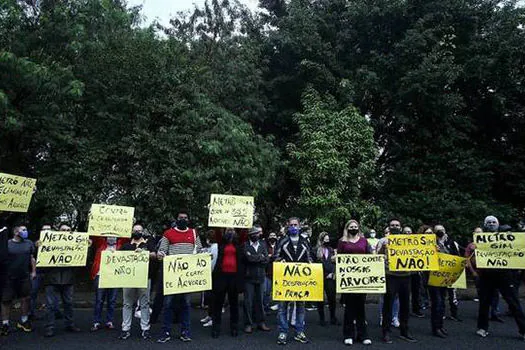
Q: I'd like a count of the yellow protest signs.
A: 11